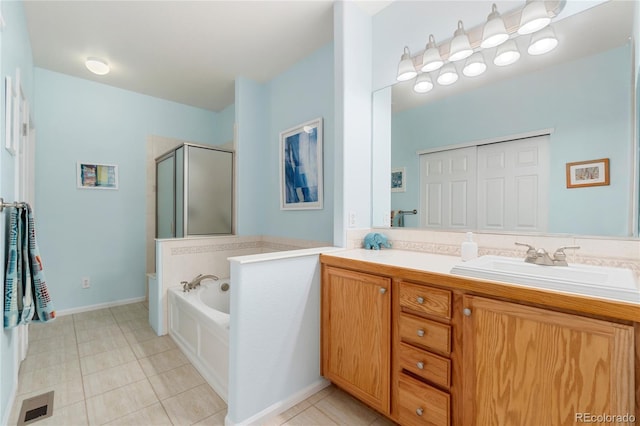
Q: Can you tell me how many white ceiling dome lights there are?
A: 1